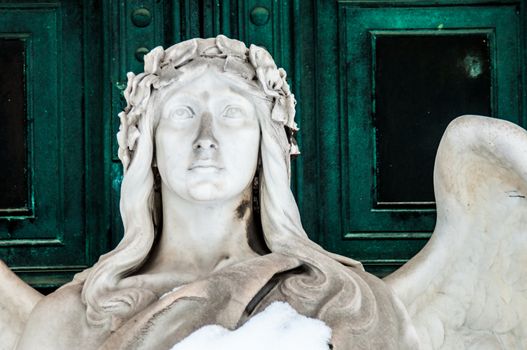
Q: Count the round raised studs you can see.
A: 3